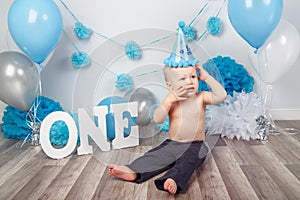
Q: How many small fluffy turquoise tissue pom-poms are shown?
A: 6